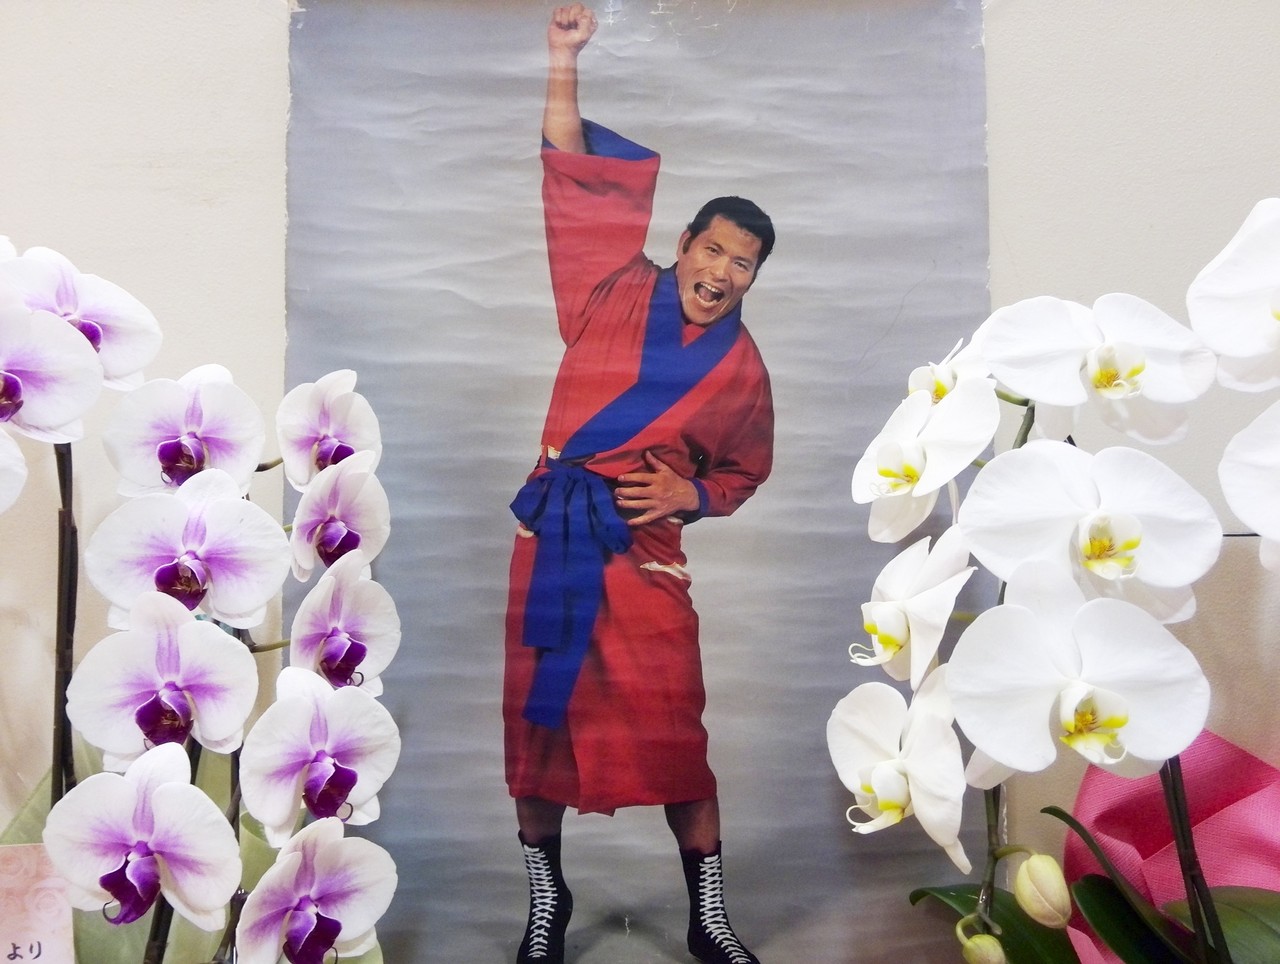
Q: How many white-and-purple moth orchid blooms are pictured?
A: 11